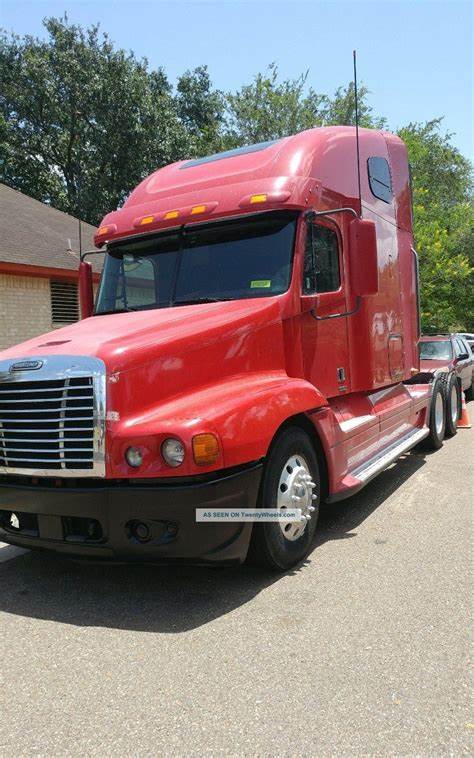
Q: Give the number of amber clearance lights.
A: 5